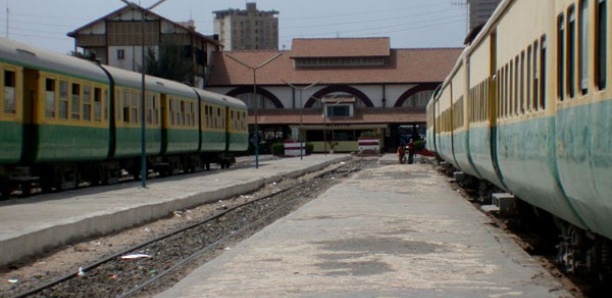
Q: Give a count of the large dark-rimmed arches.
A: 3